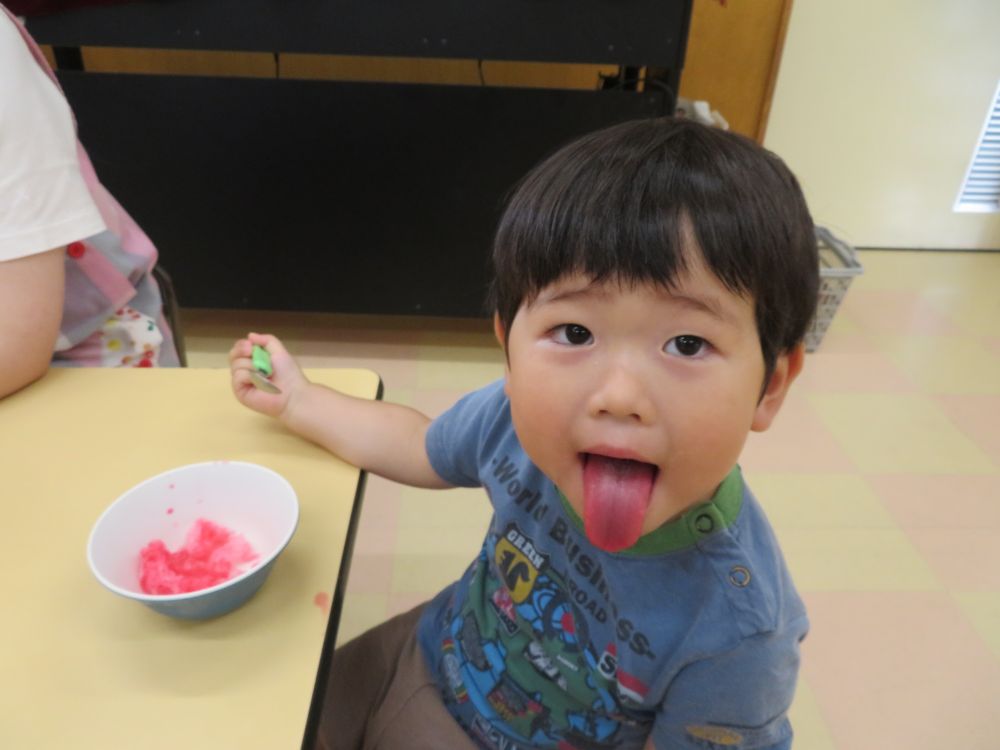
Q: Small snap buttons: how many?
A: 2